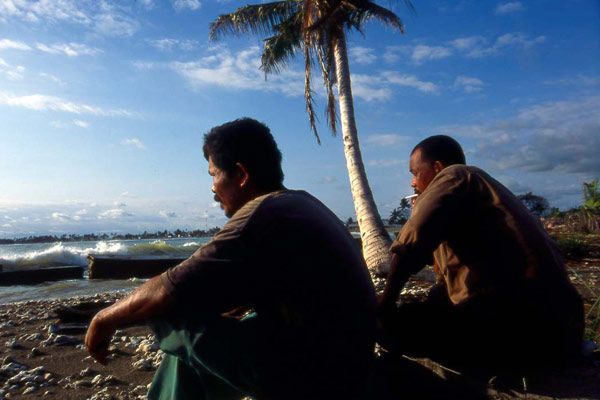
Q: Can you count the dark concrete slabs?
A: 2